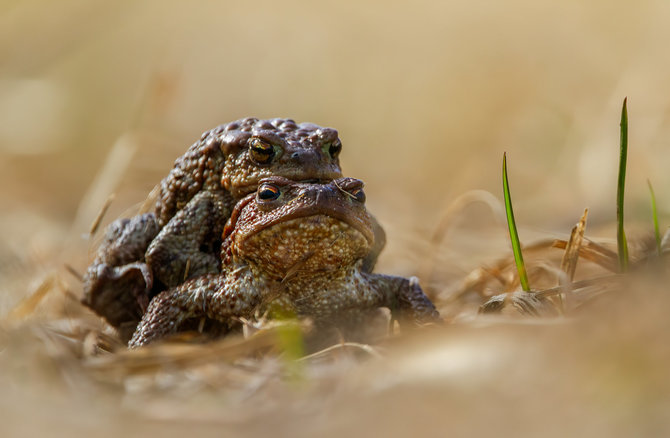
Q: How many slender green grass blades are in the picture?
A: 3